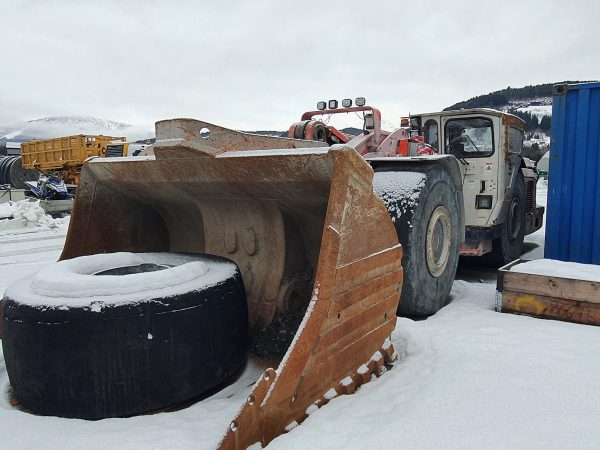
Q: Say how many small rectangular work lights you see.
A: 4